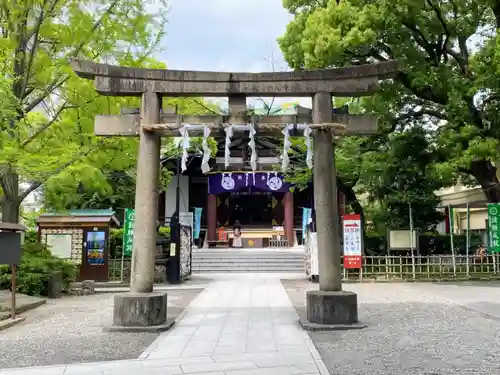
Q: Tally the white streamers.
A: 6